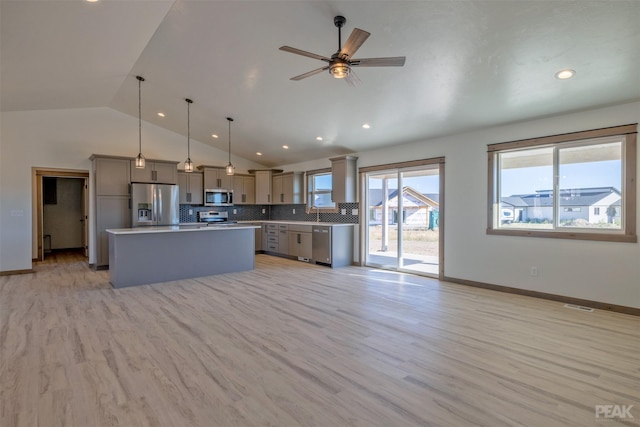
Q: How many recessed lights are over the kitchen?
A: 6